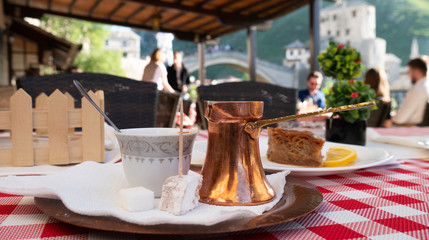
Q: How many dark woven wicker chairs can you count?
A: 2